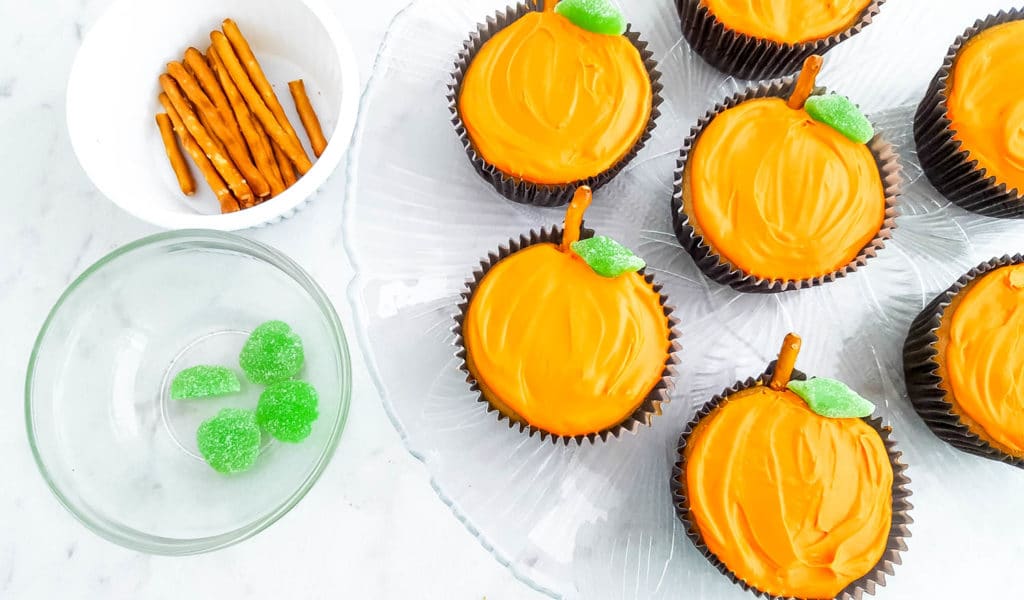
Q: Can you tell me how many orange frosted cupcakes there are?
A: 7